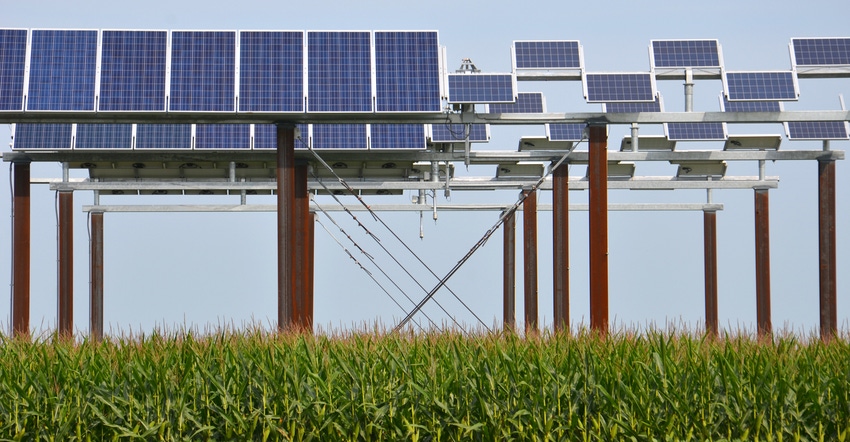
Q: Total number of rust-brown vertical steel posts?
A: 13